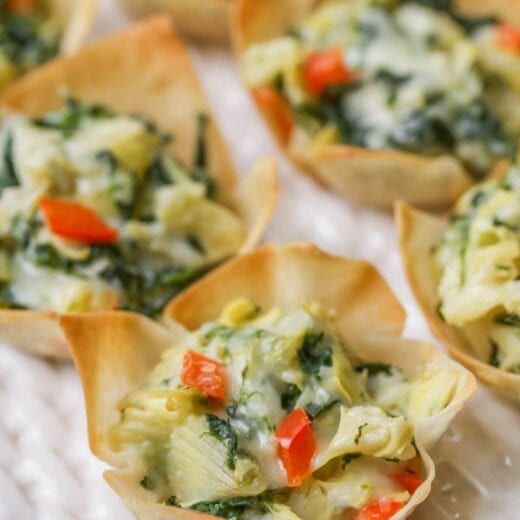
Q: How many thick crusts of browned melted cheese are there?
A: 0